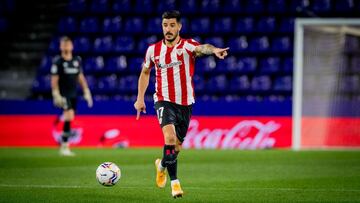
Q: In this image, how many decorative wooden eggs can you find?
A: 0